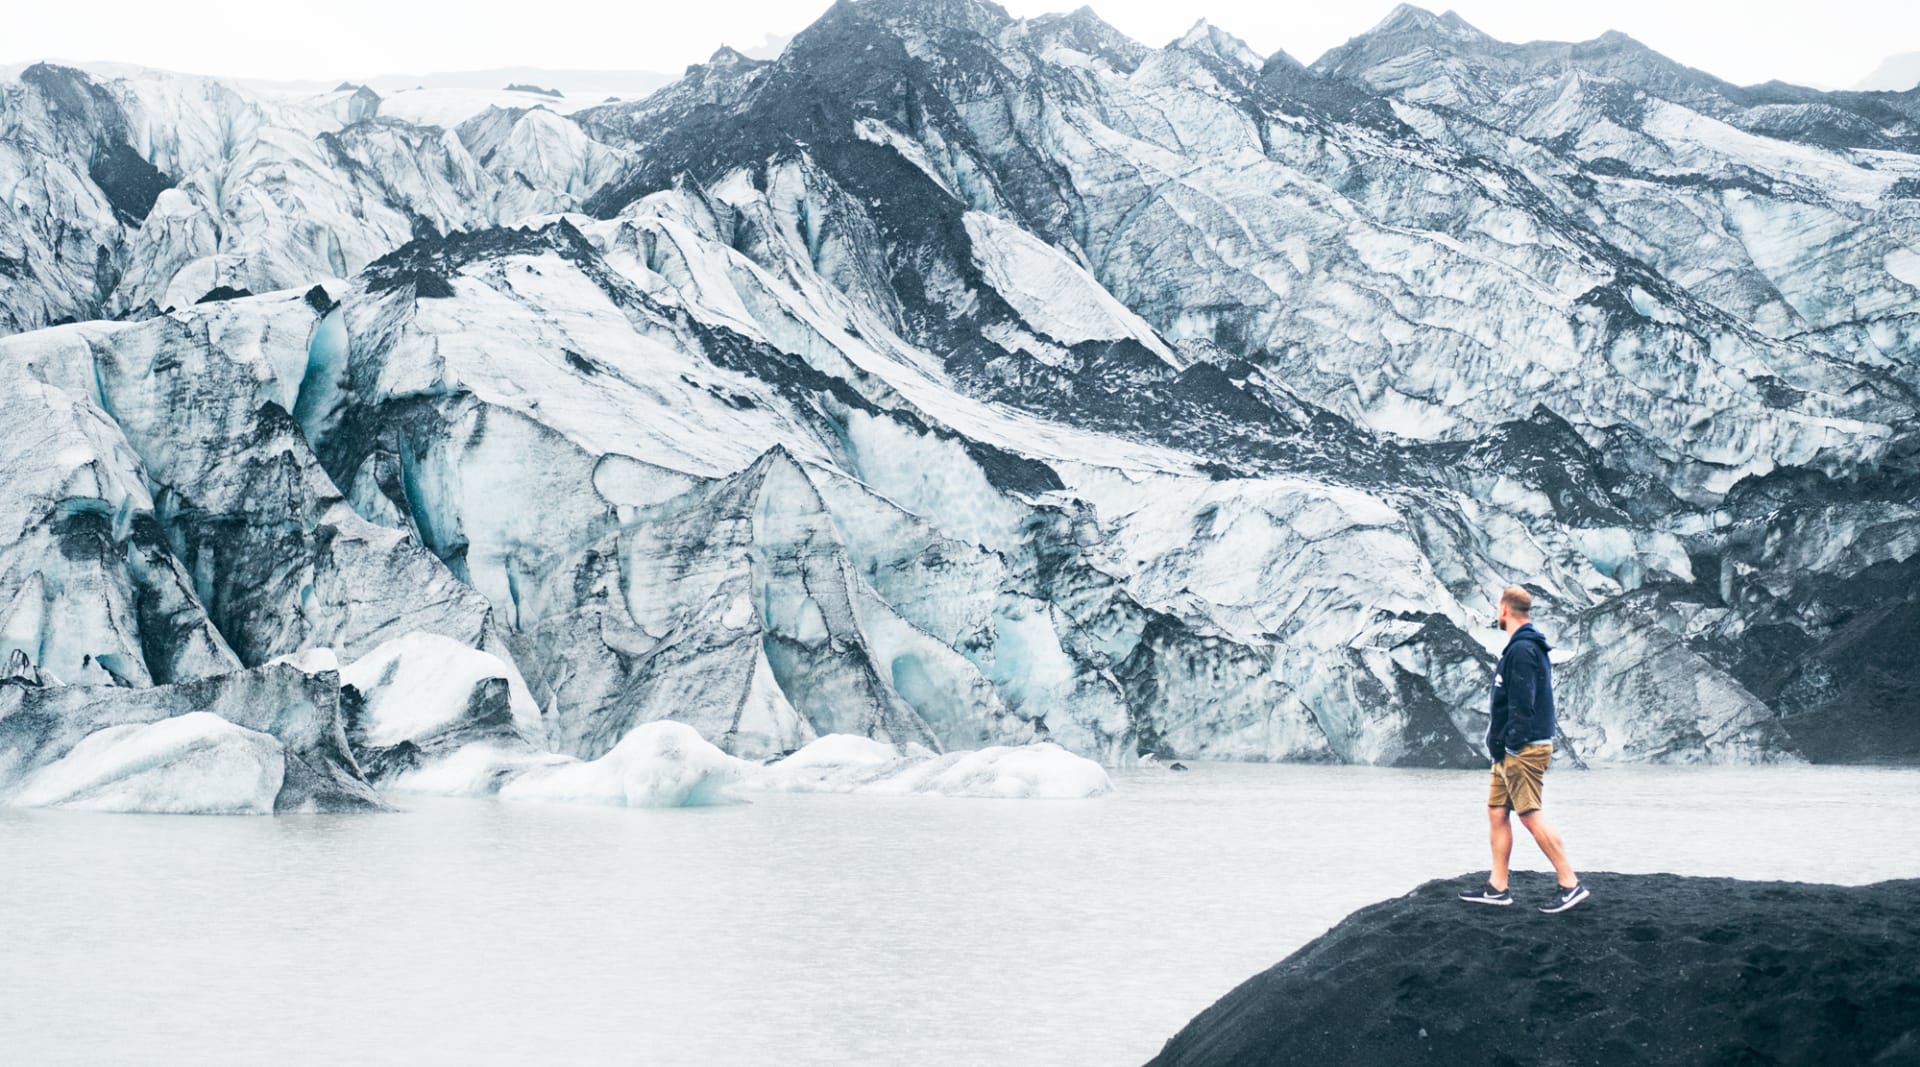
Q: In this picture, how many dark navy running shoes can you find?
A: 2